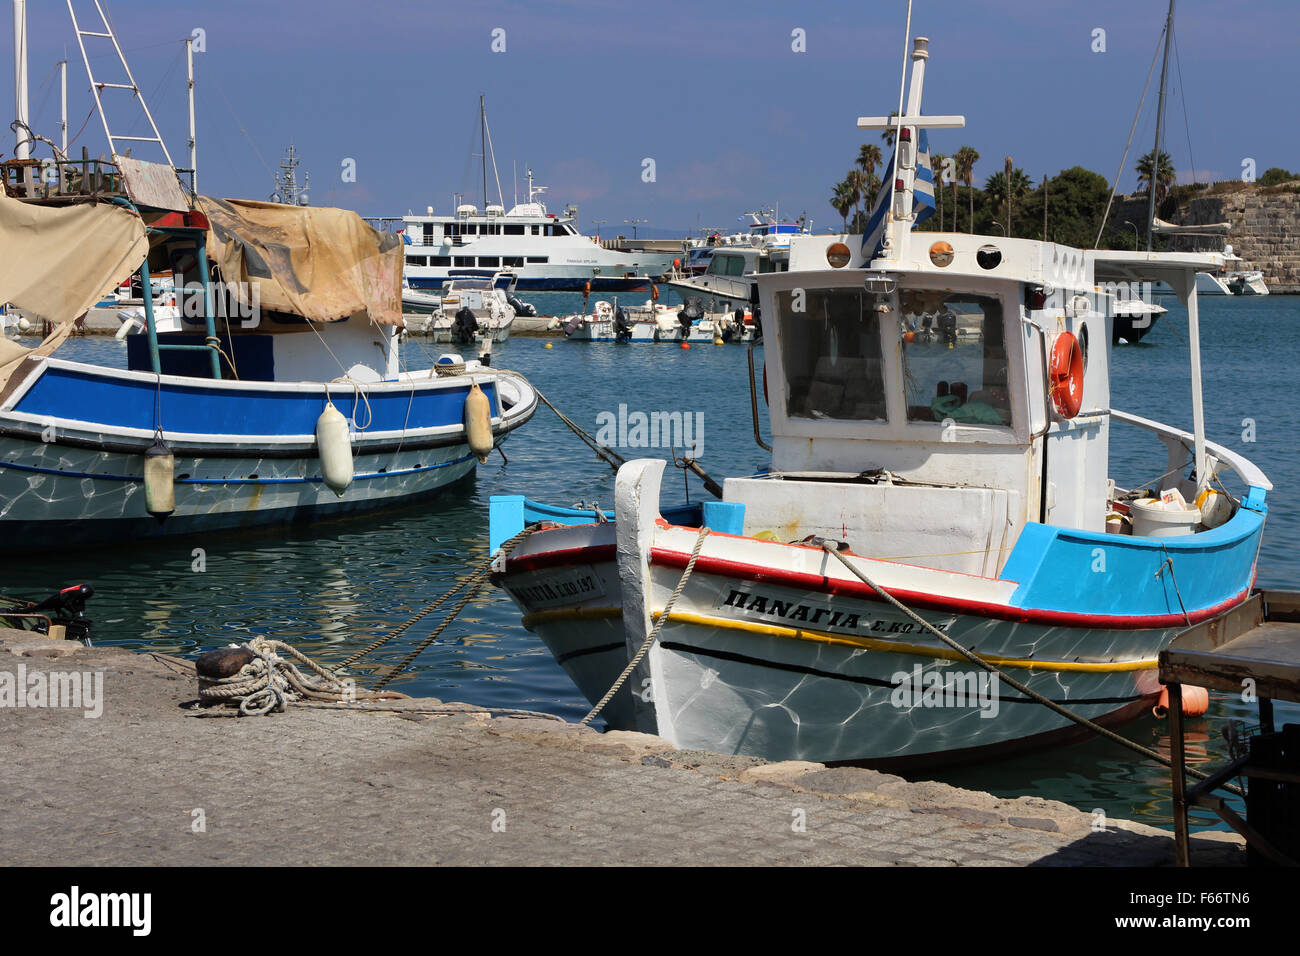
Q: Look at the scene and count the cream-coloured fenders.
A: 3